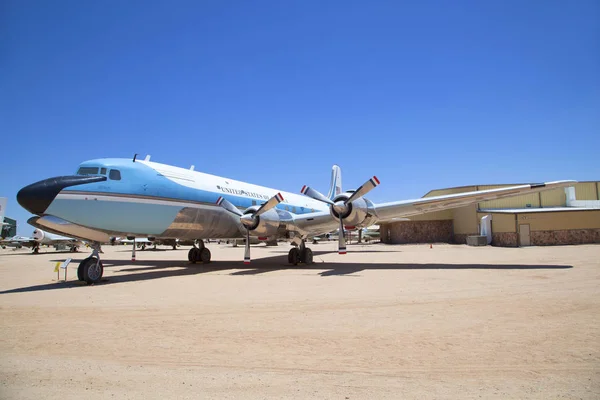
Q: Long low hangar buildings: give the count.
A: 1